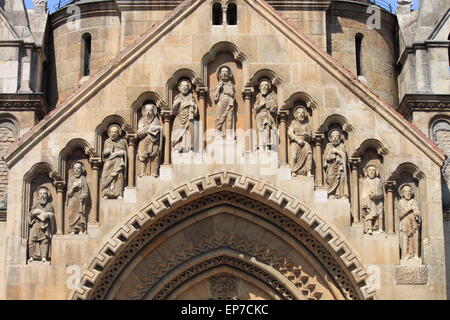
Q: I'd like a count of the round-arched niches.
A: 11